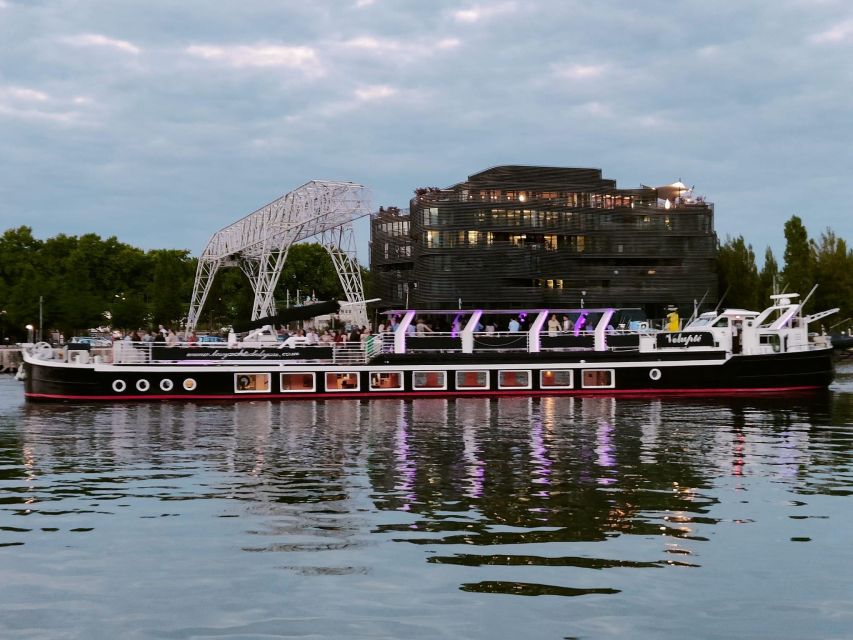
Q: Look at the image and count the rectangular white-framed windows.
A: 9